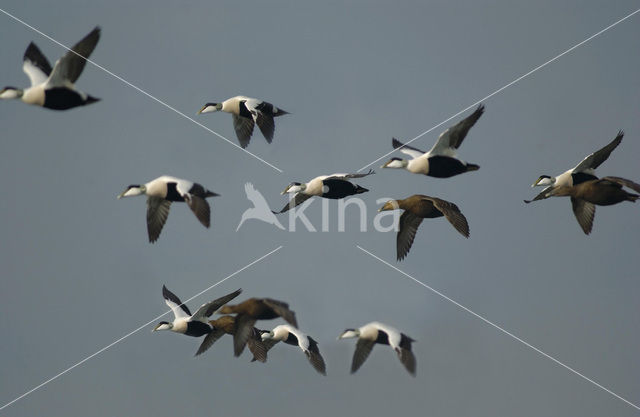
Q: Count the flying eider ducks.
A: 13